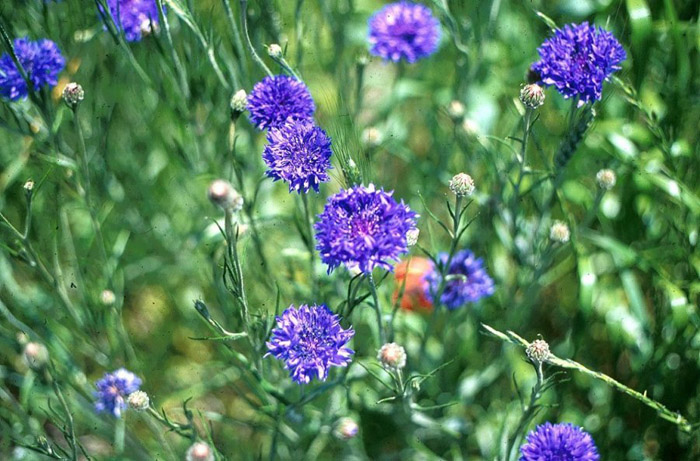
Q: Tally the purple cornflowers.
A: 11